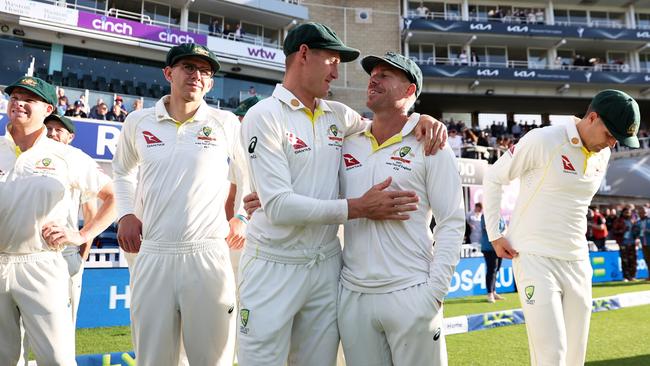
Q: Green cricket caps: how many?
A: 7